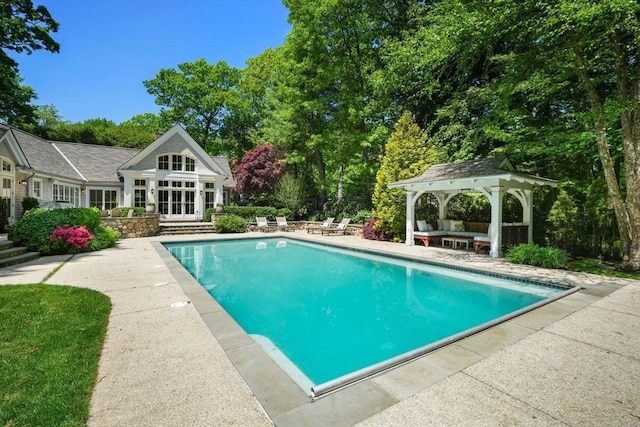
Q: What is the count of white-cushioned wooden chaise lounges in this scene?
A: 4